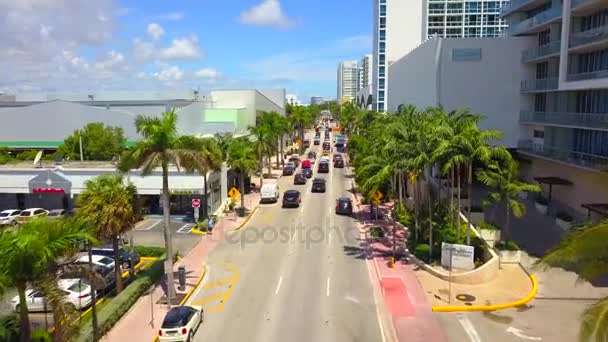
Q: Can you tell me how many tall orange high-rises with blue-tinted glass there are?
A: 0